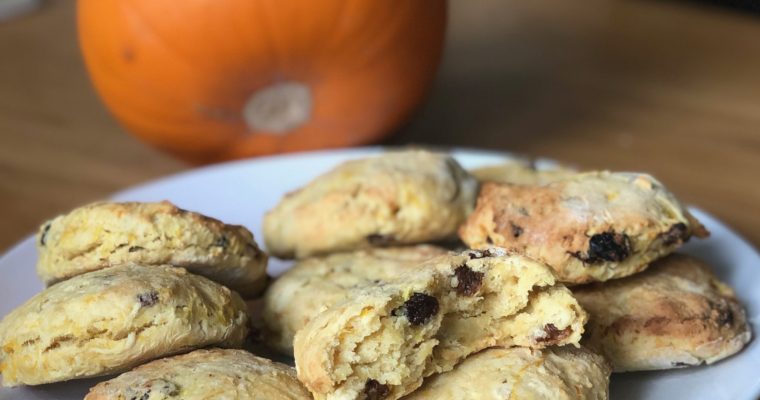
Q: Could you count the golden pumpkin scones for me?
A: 10